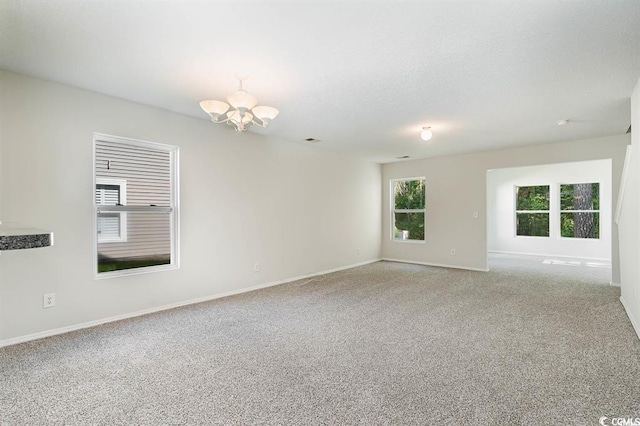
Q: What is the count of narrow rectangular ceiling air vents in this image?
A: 2